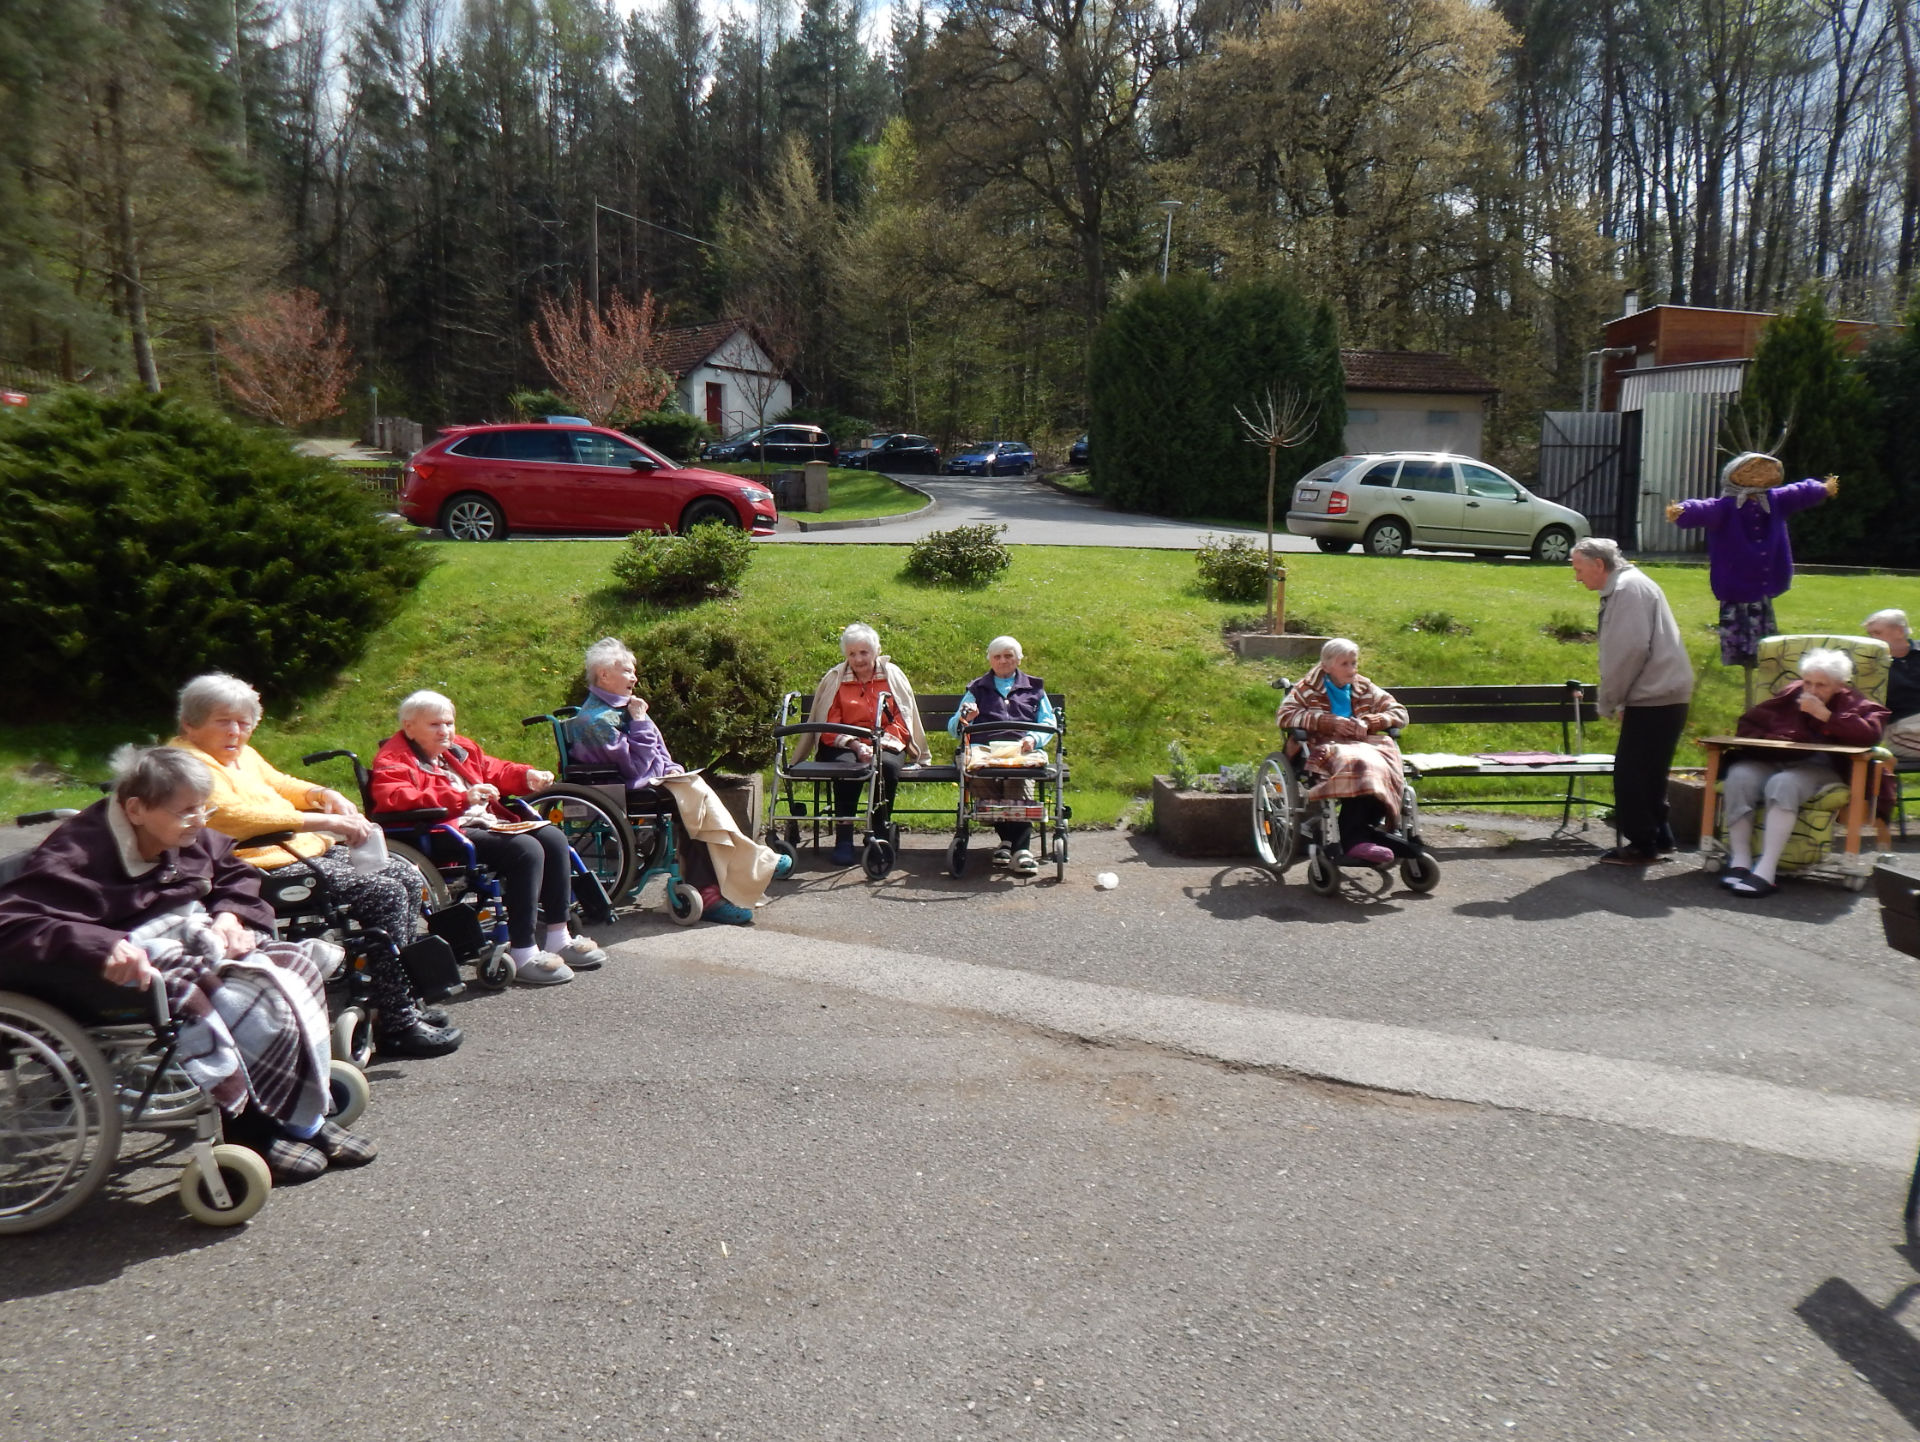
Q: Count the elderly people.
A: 10